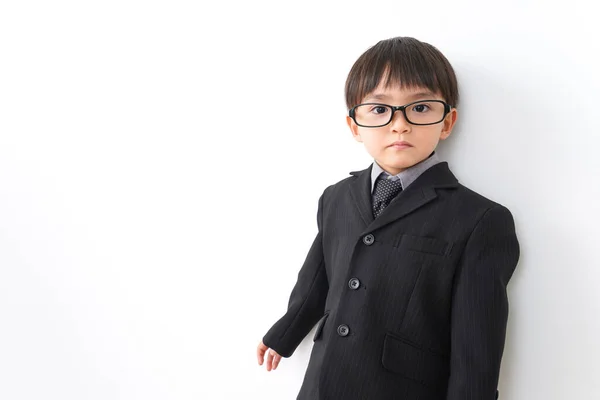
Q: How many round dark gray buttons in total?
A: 3